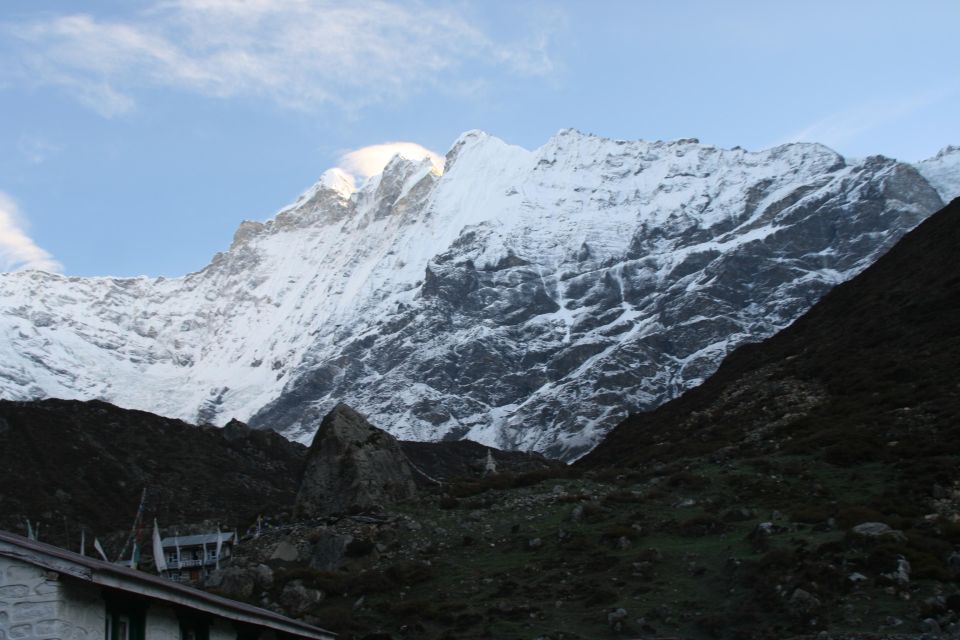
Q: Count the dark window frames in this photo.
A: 2